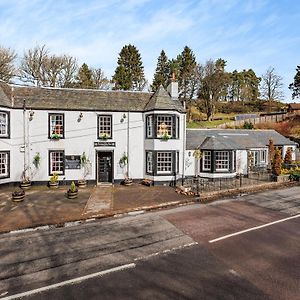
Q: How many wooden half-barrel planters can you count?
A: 6